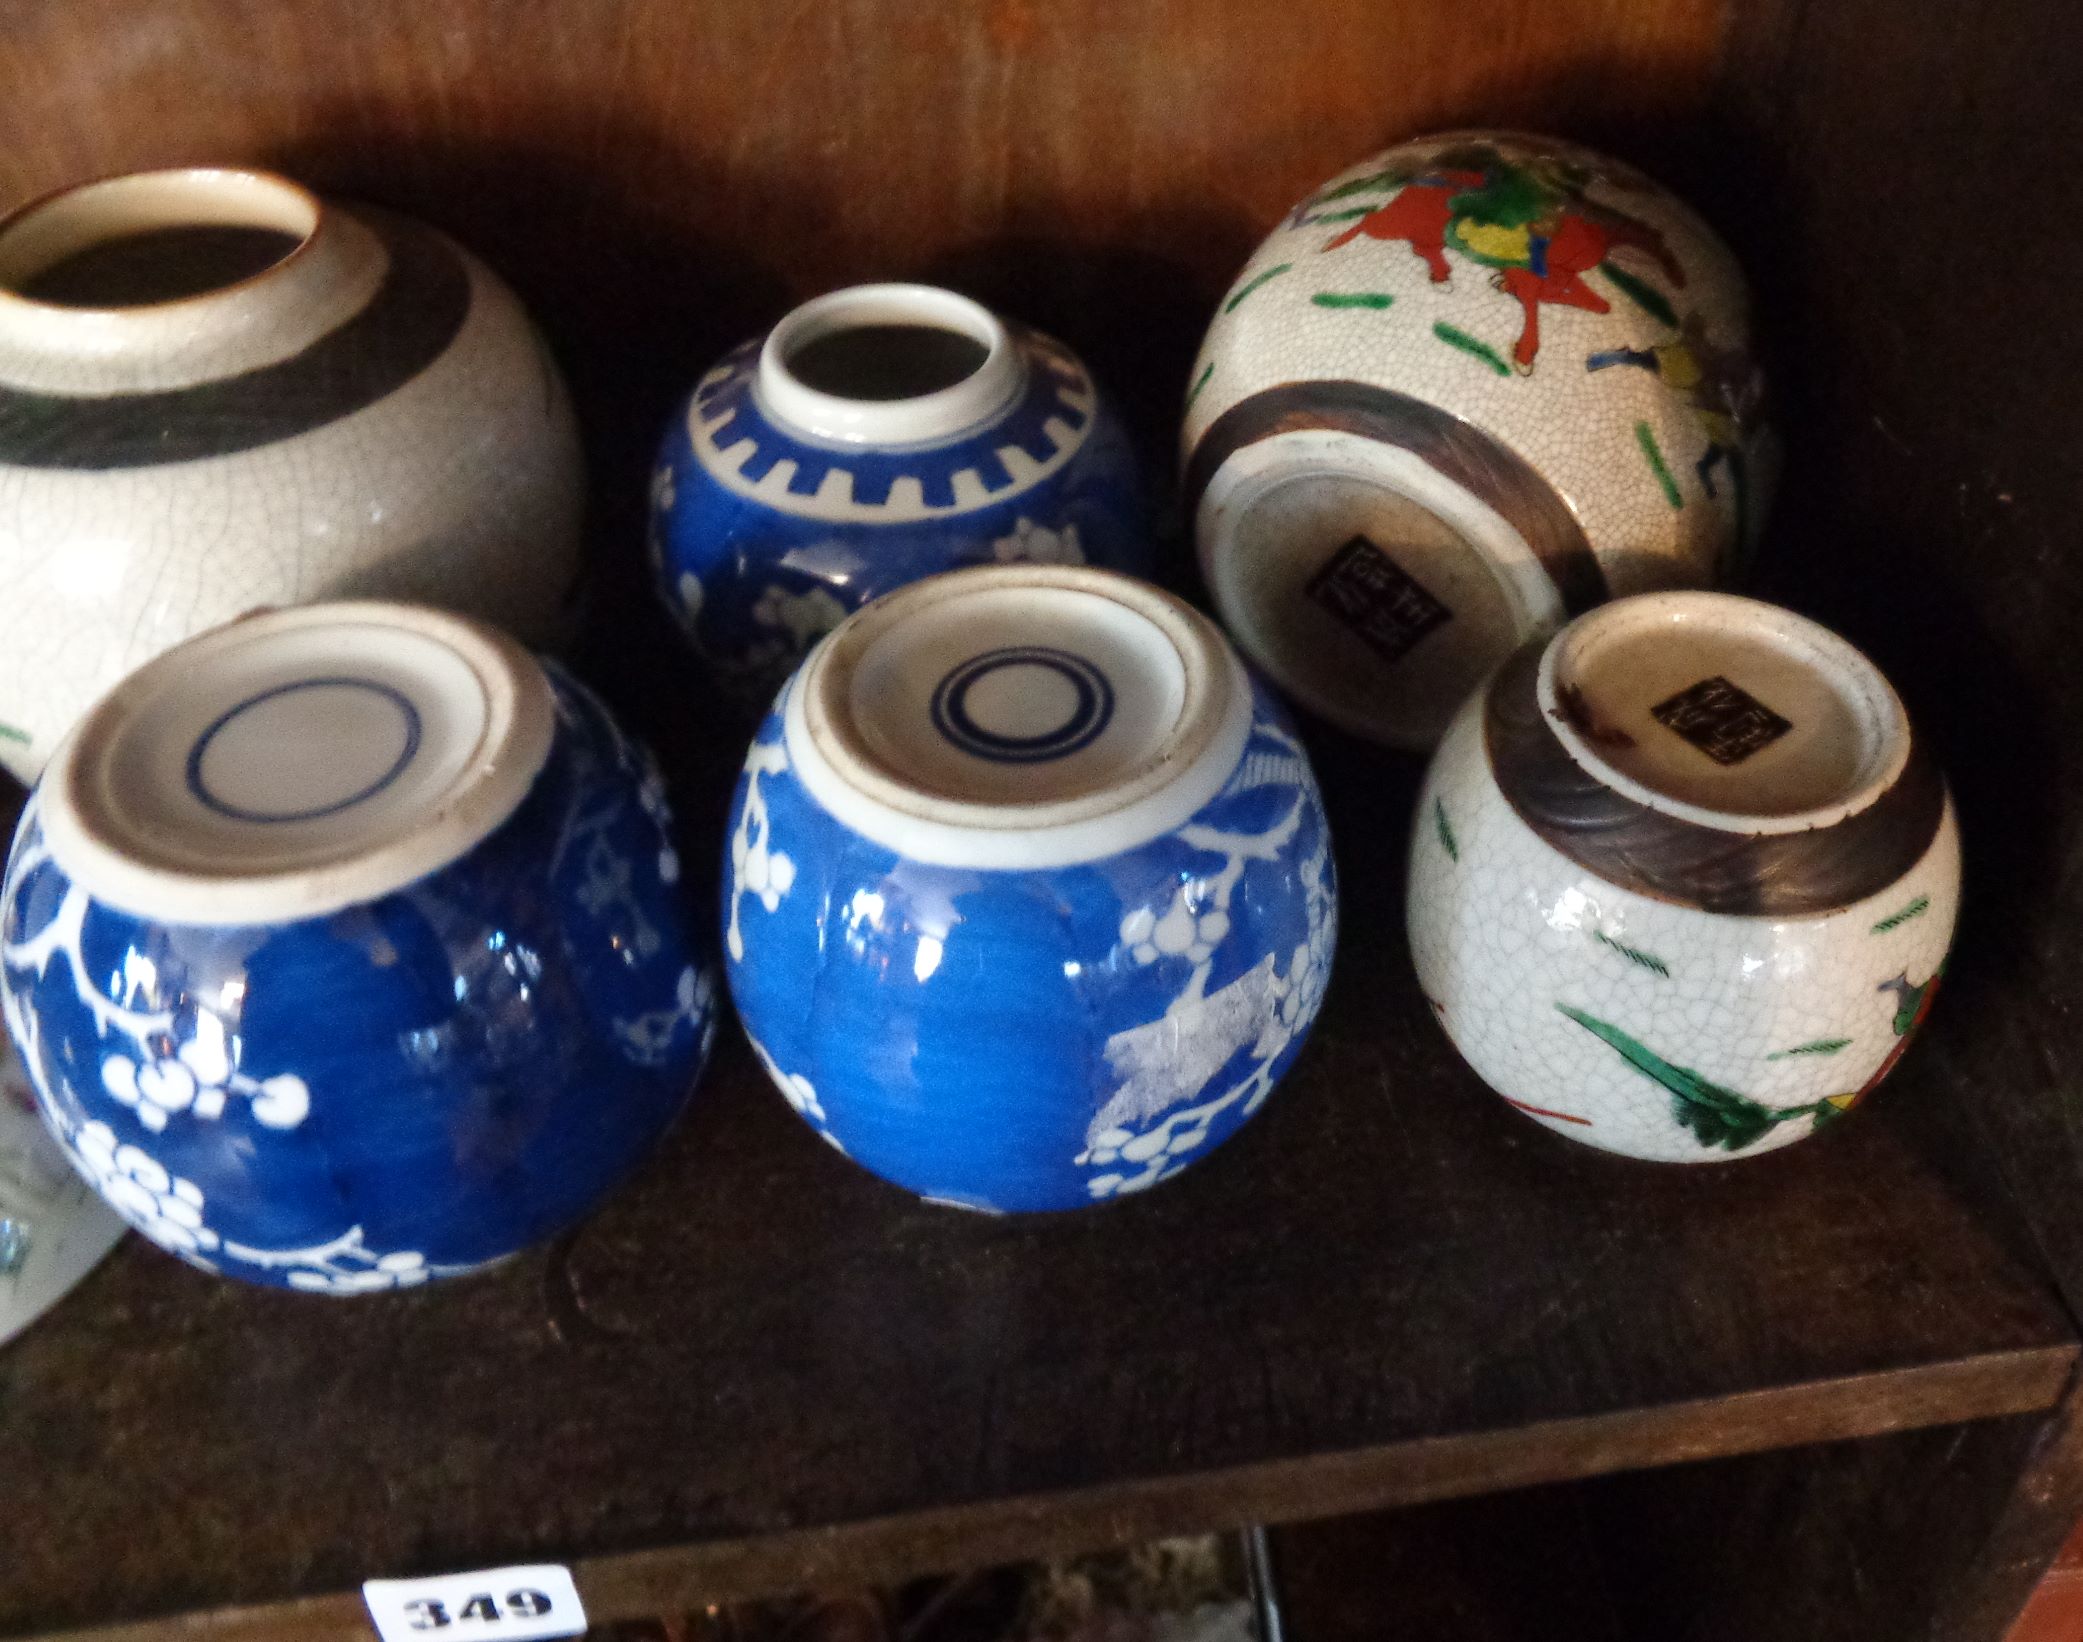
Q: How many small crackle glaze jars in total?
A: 3